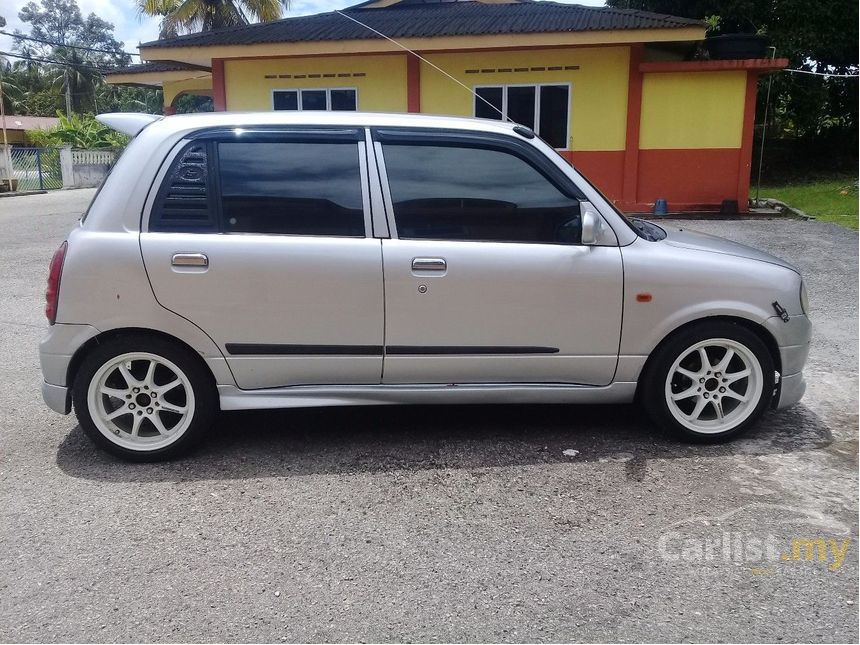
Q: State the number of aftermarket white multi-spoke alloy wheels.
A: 2